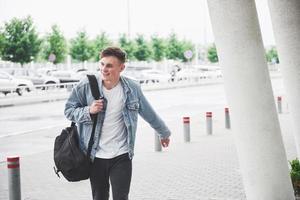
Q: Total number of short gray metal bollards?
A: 6